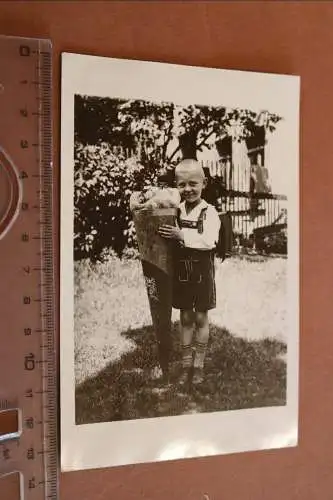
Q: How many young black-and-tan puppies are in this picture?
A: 0